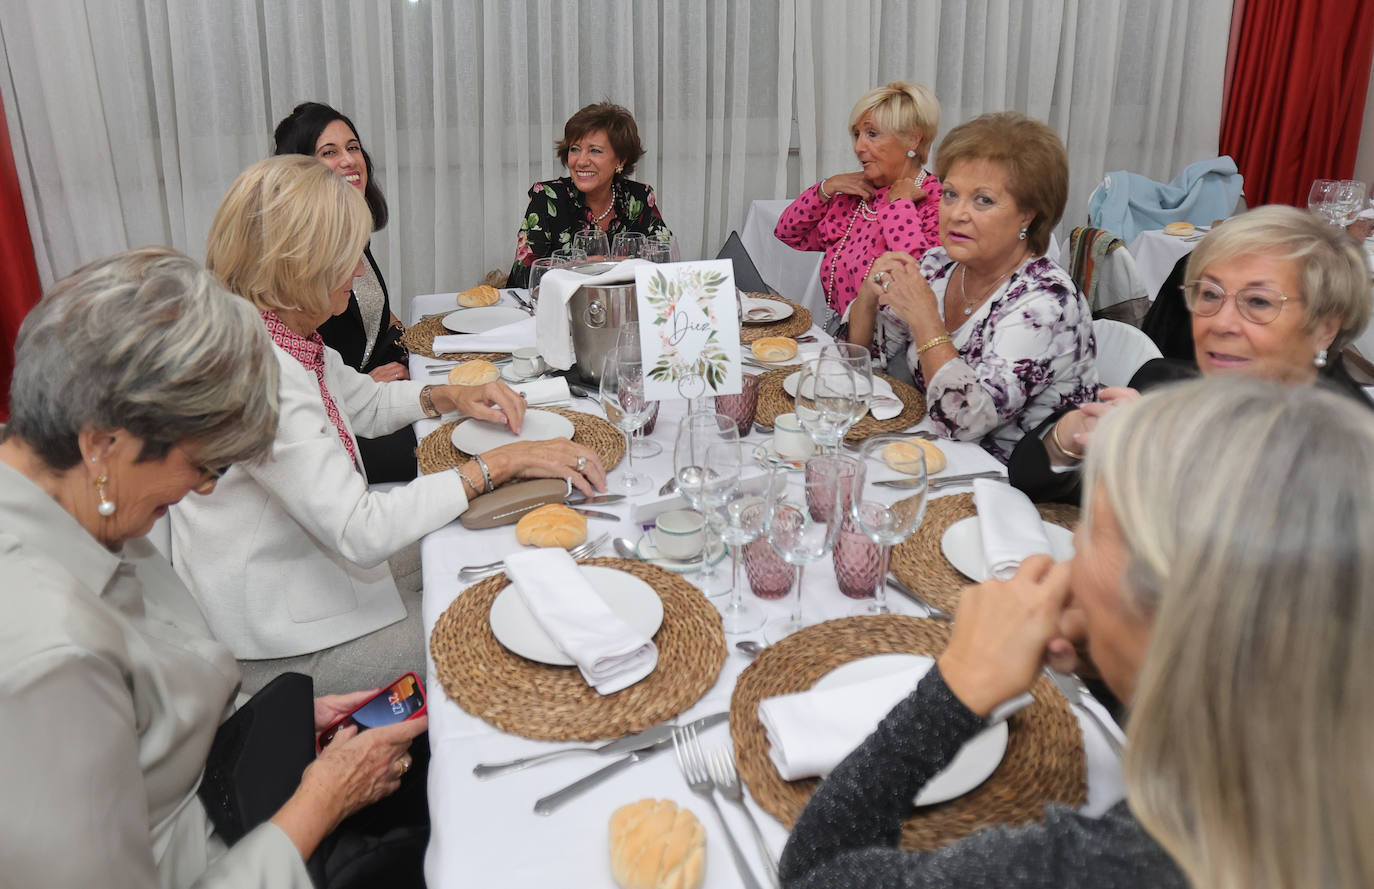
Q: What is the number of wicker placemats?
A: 7